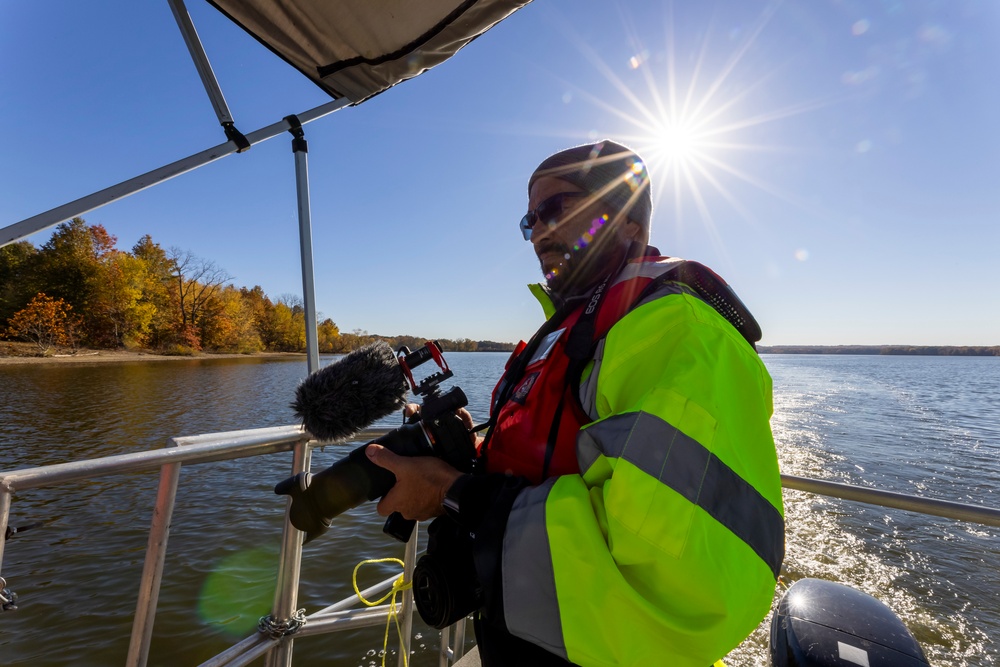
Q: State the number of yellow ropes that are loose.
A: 1